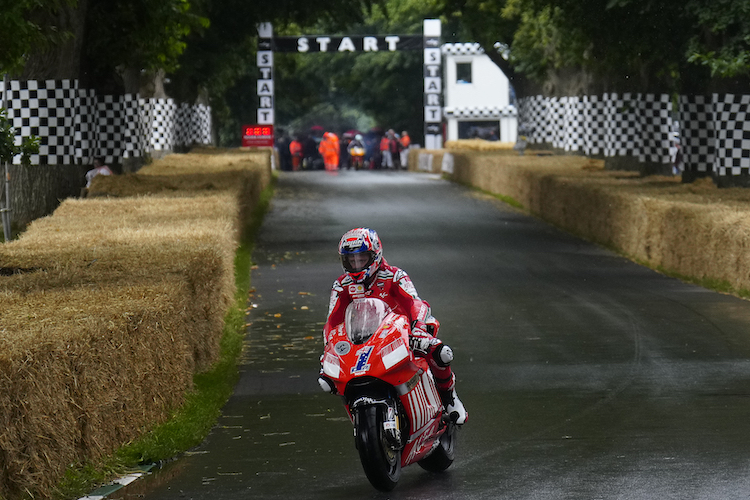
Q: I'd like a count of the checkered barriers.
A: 2